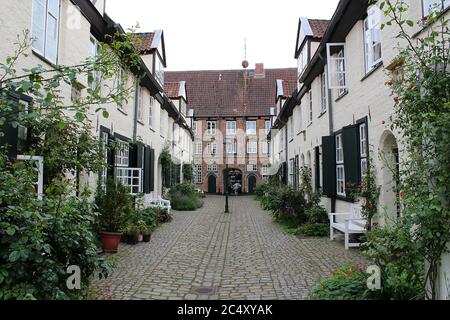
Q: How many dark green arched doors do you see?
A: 2